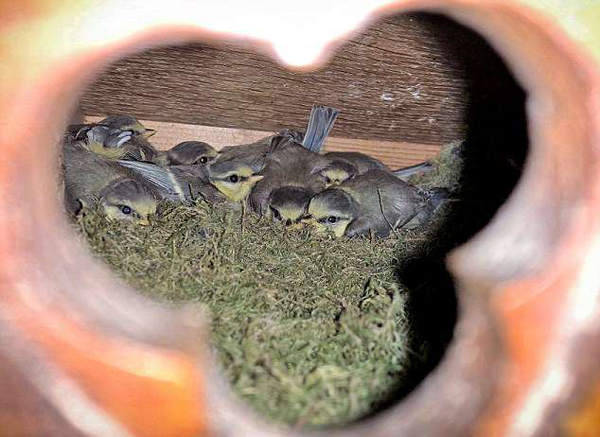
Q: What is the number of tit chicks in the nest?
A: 7